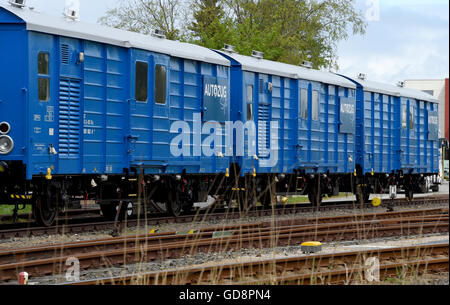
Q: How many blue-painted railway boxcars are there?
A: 3